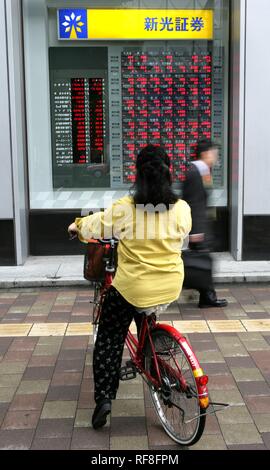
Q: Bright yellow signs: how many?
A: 1